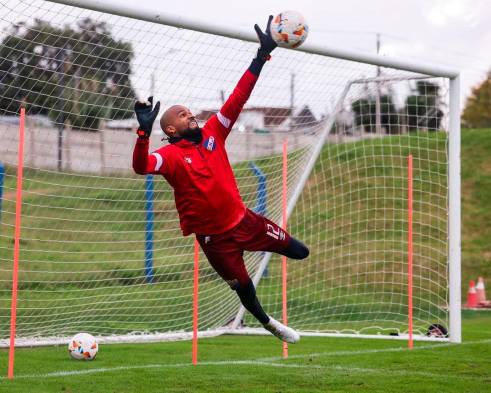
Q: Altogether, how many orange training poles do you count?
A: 4